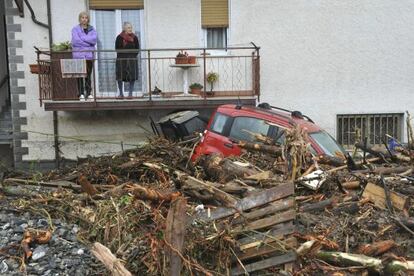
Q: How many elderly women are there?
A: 2